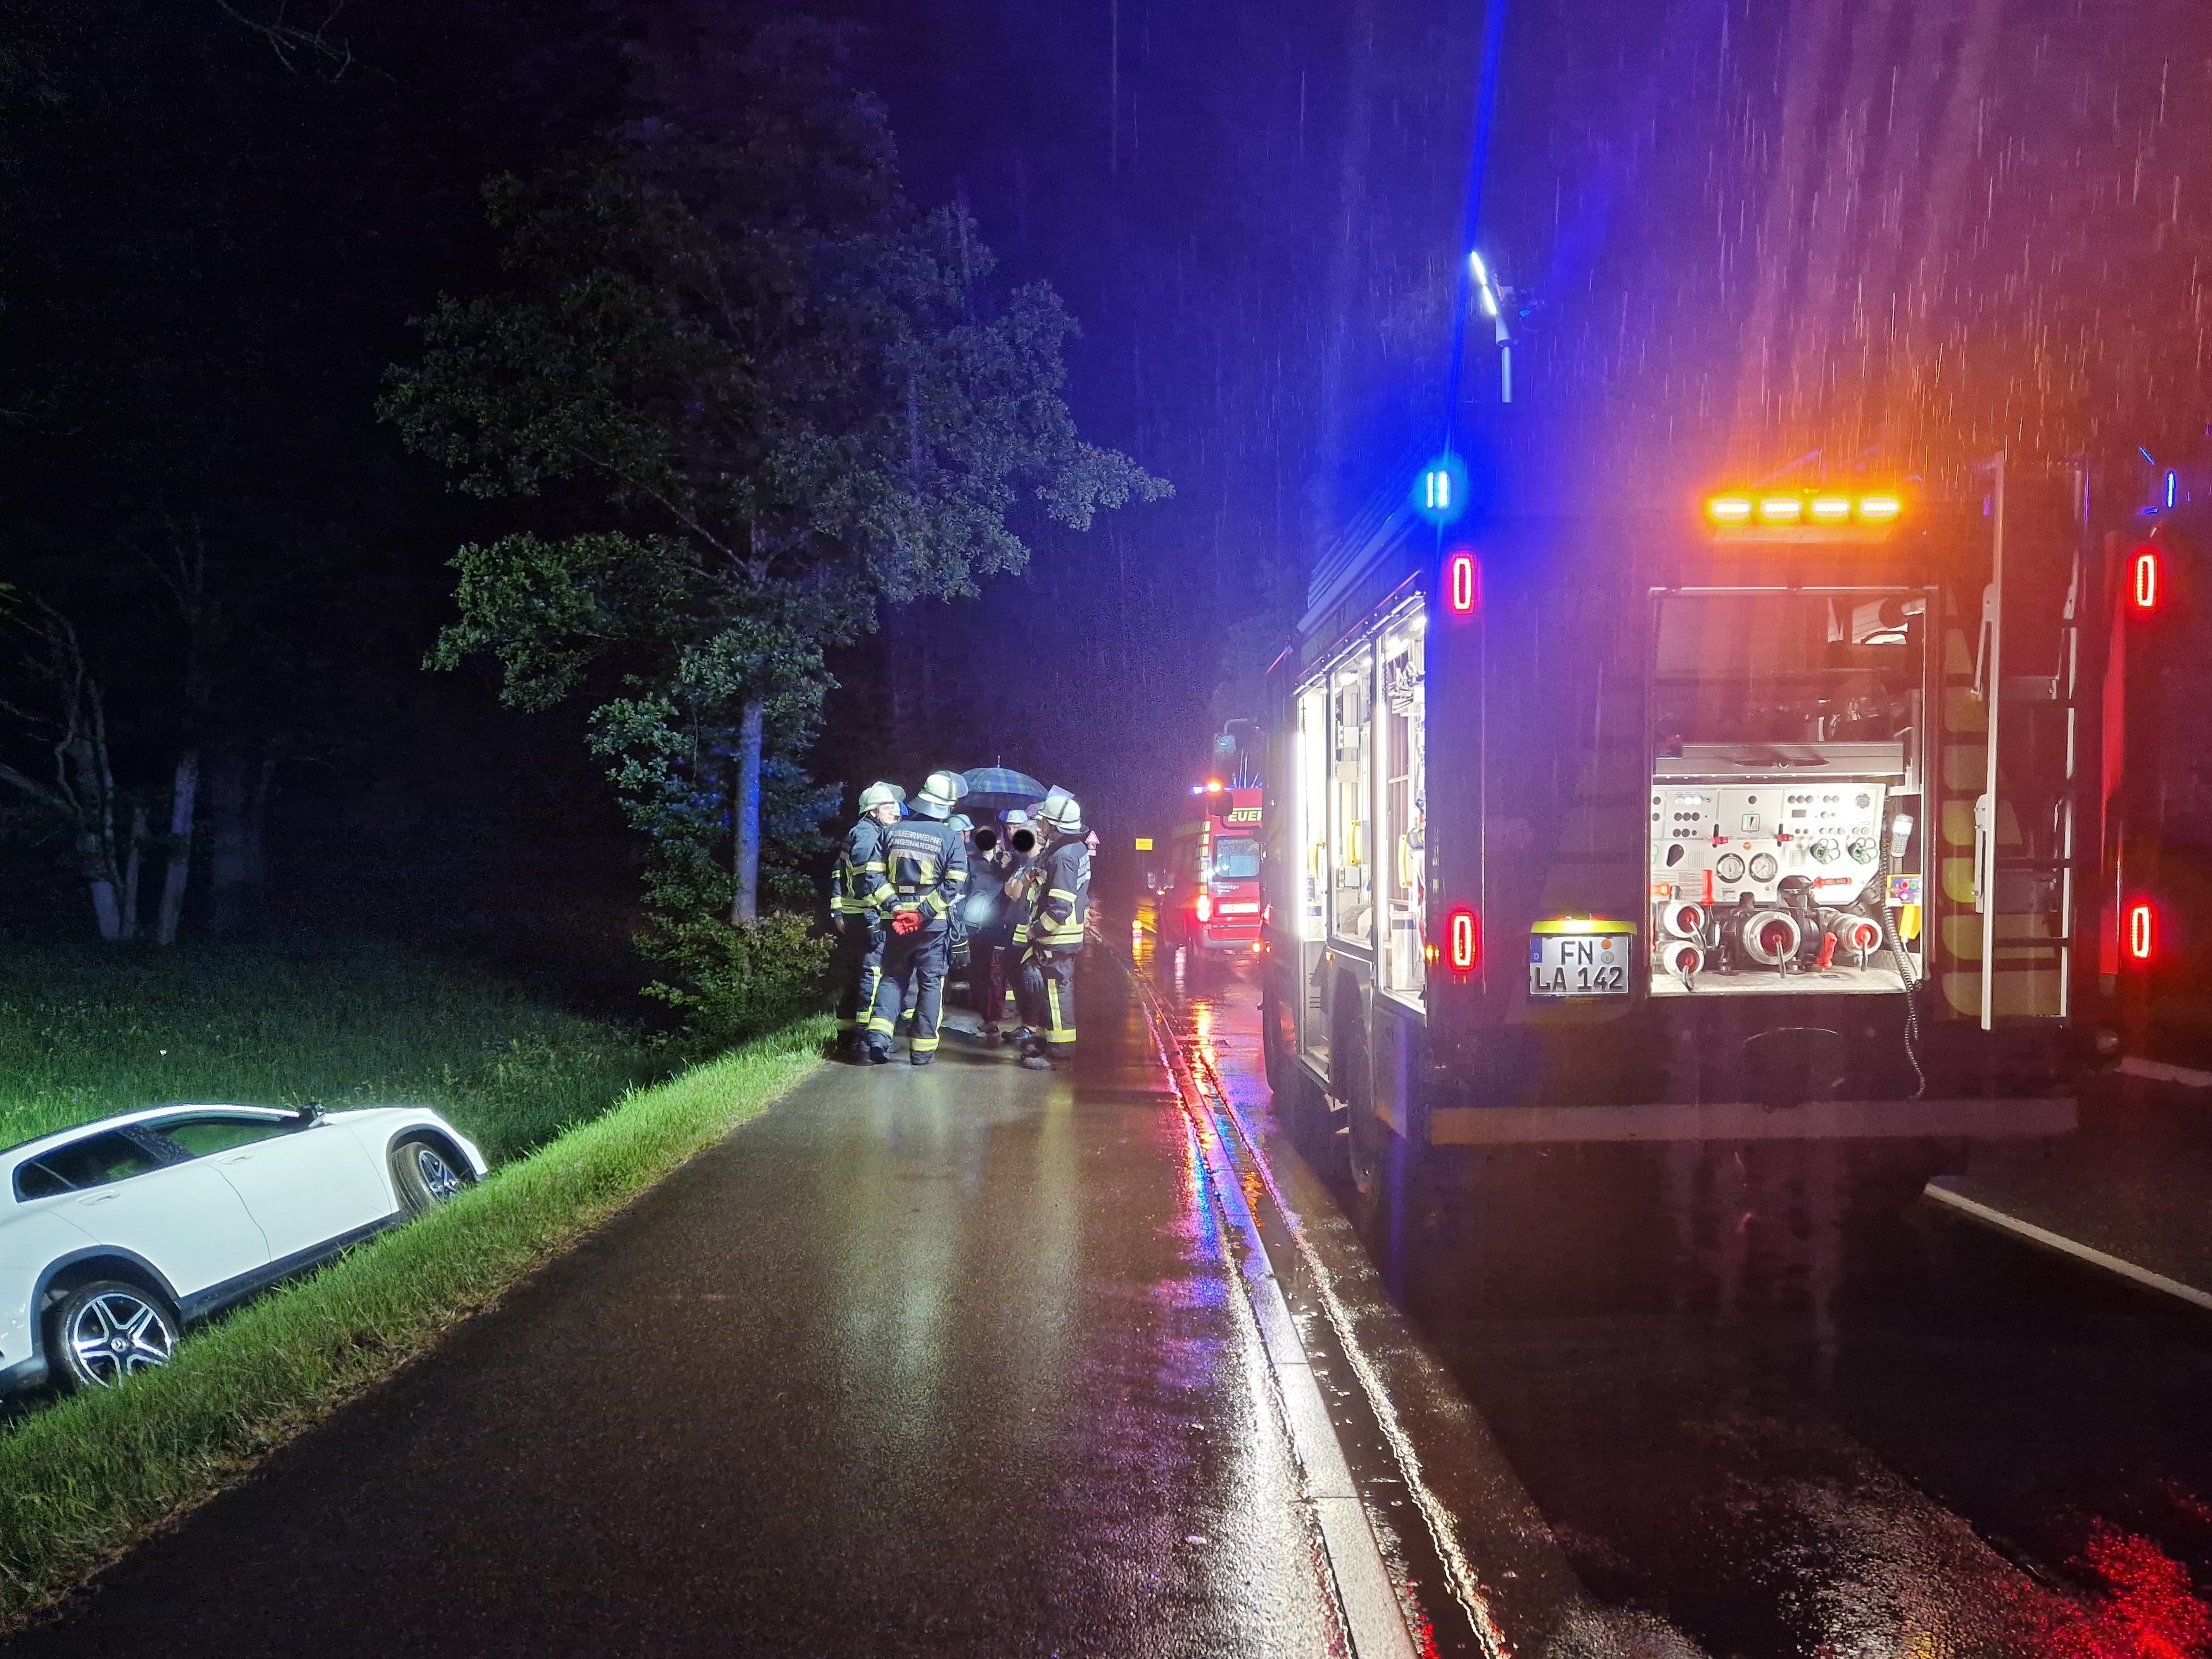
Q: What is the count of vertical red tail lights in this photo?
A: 4